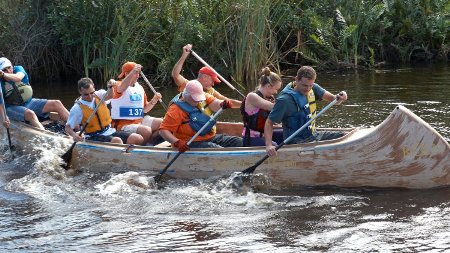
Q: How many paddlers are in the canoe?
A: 7